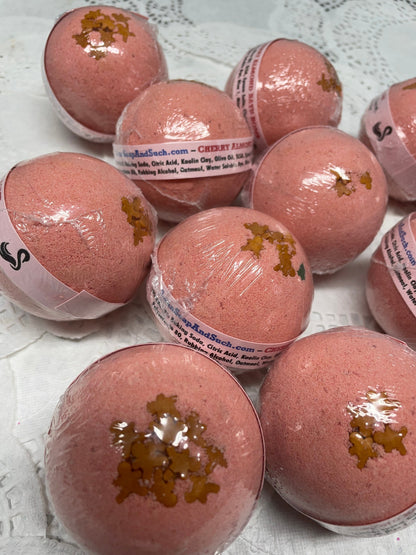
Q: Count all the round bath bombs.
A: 10